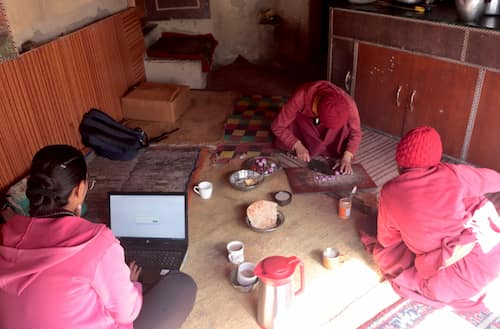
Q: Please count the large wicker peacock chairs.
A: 0